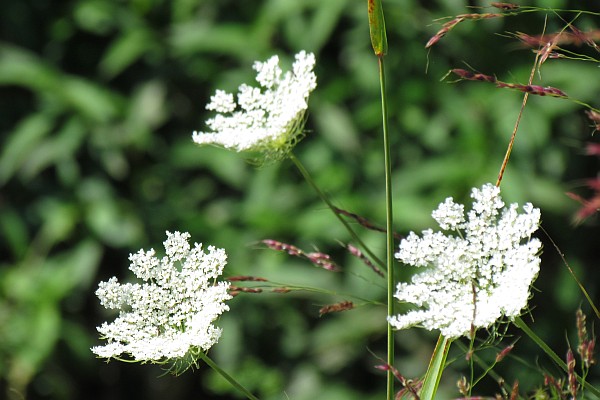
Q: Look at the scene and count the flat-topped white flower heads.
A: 3